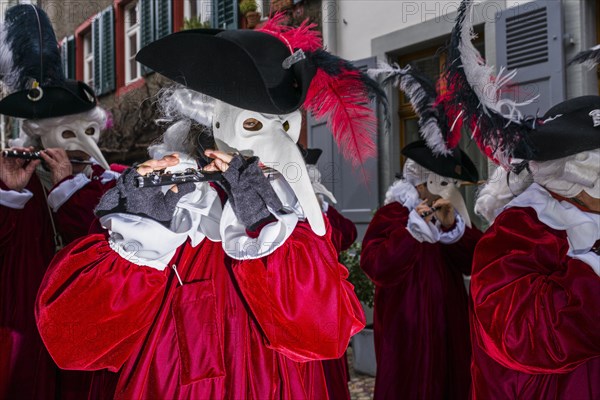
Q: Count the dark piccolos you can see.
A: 3